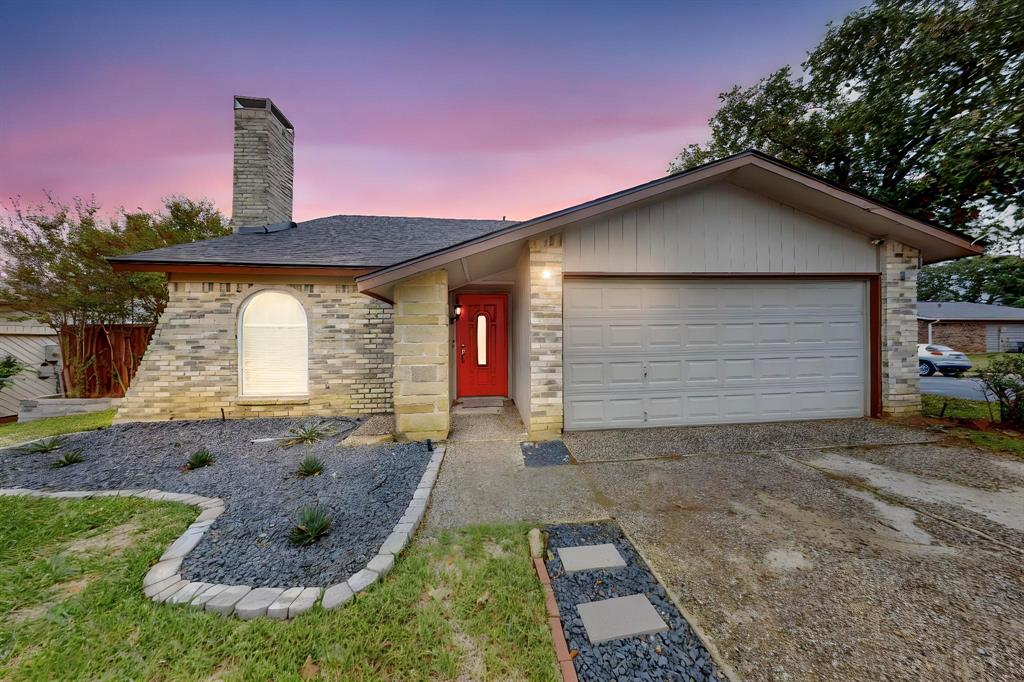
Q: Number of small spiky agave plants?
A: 6